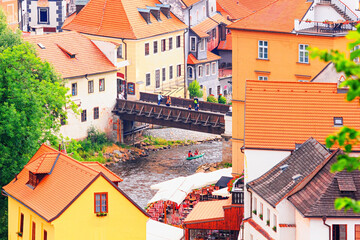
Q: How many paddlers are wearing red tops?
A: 2